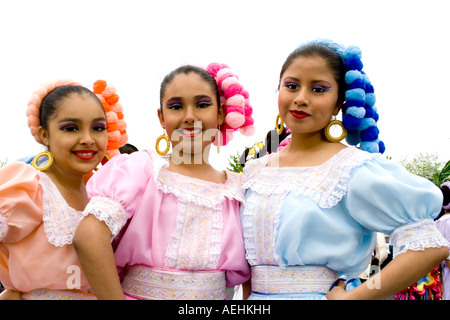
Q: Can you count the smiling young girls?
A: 3